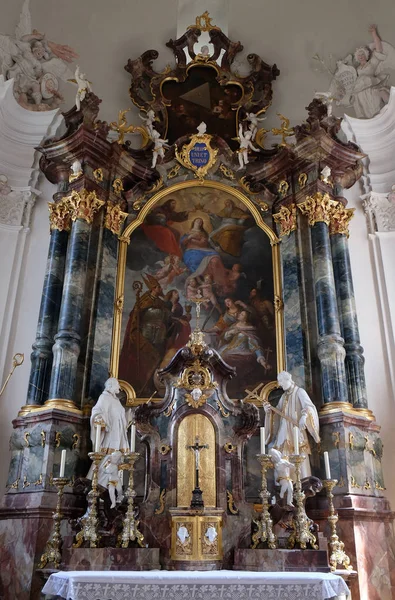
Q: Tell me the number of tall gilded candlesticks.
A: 6